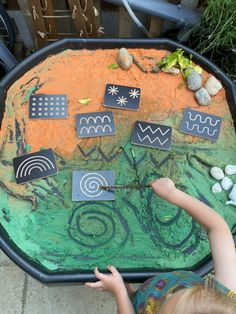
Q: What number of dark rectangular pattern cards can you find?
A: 7